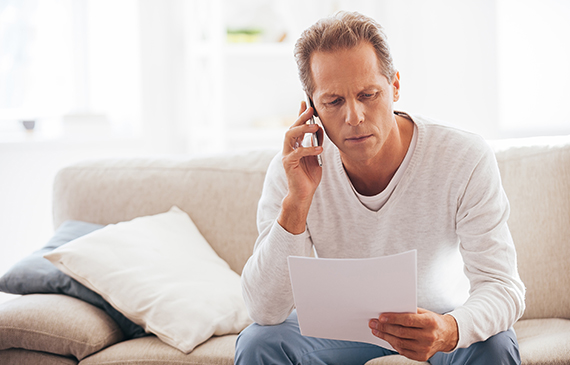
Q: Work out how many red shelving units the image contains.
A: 0